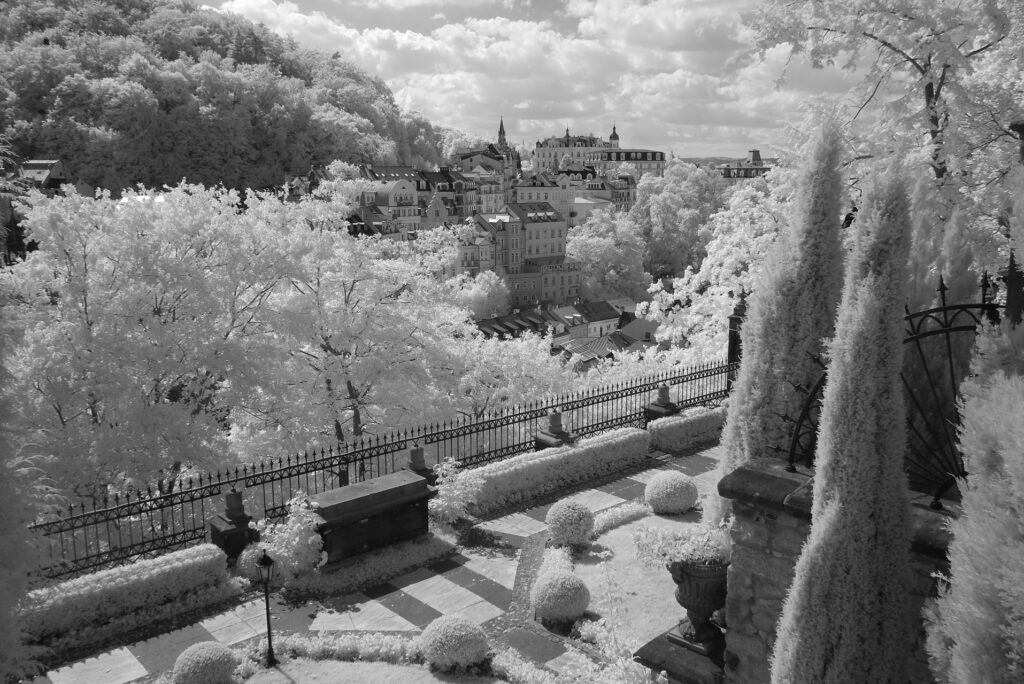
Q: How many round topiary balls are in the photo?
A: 5